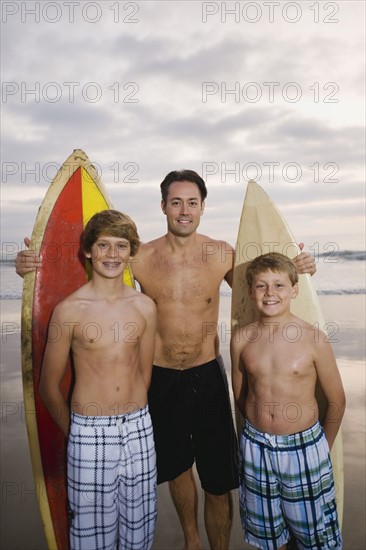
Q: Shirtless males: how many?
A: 3